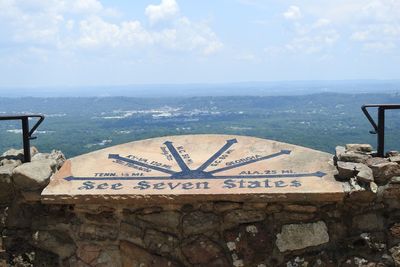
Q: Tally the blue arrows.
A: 6